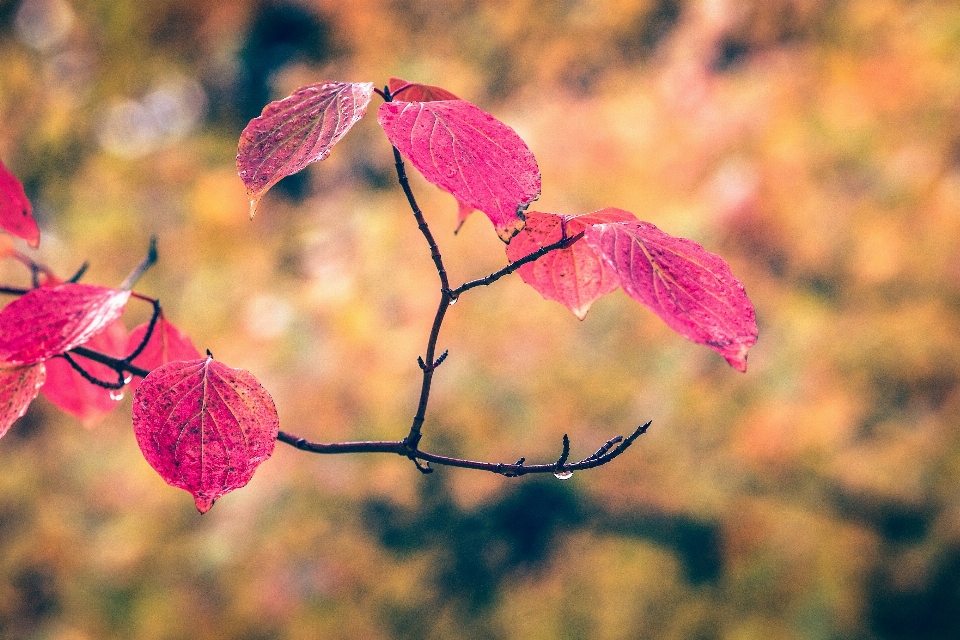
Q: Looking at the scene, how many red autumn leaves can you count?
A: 11